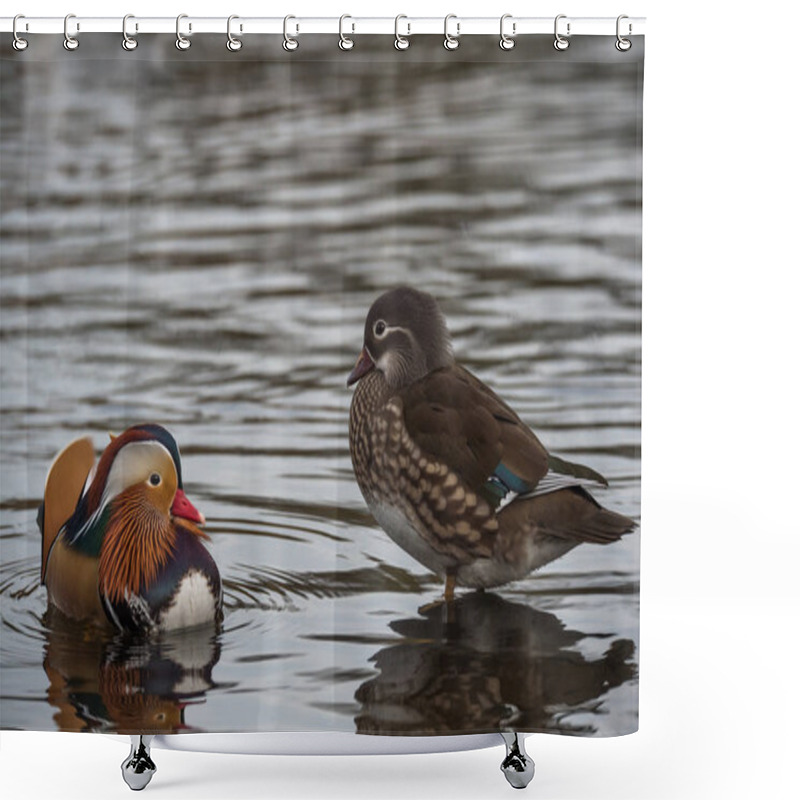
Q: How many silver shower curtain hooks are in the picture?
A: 12